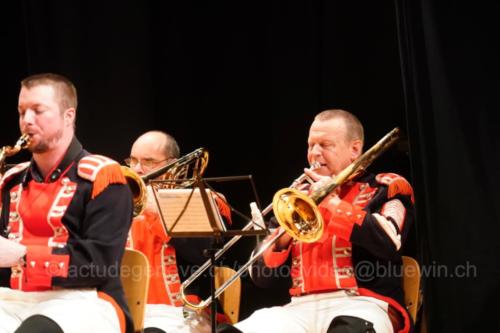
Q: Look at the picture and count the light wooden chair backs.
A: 3